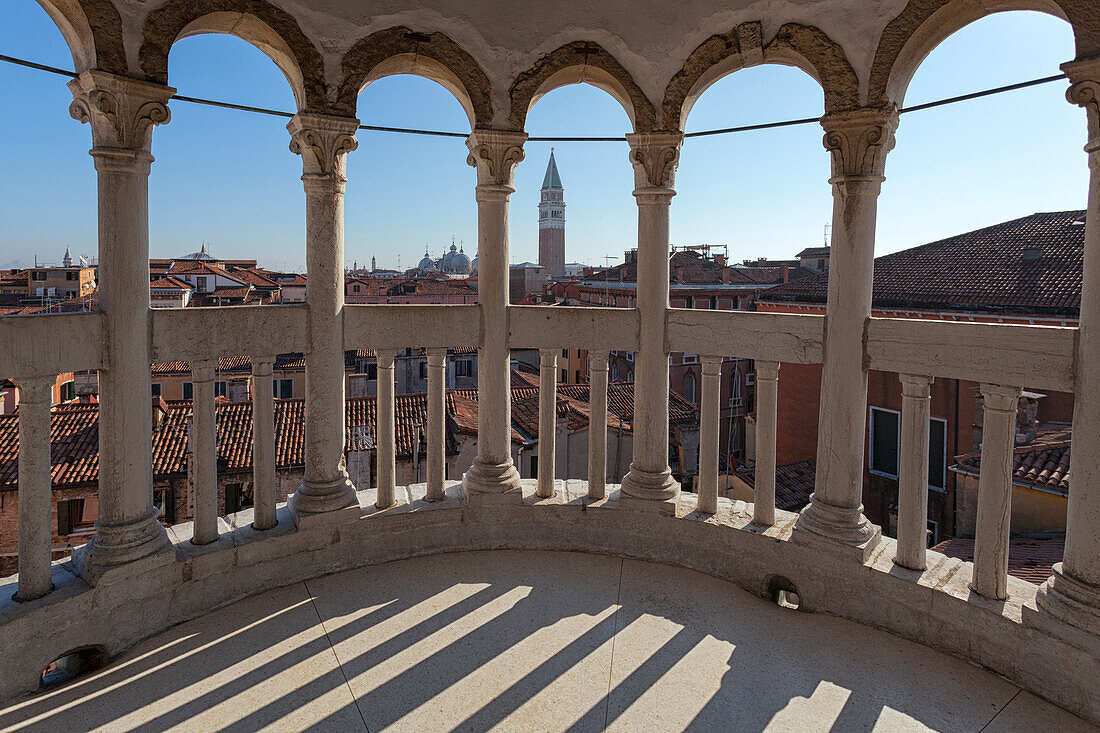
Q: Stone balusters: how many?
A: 11